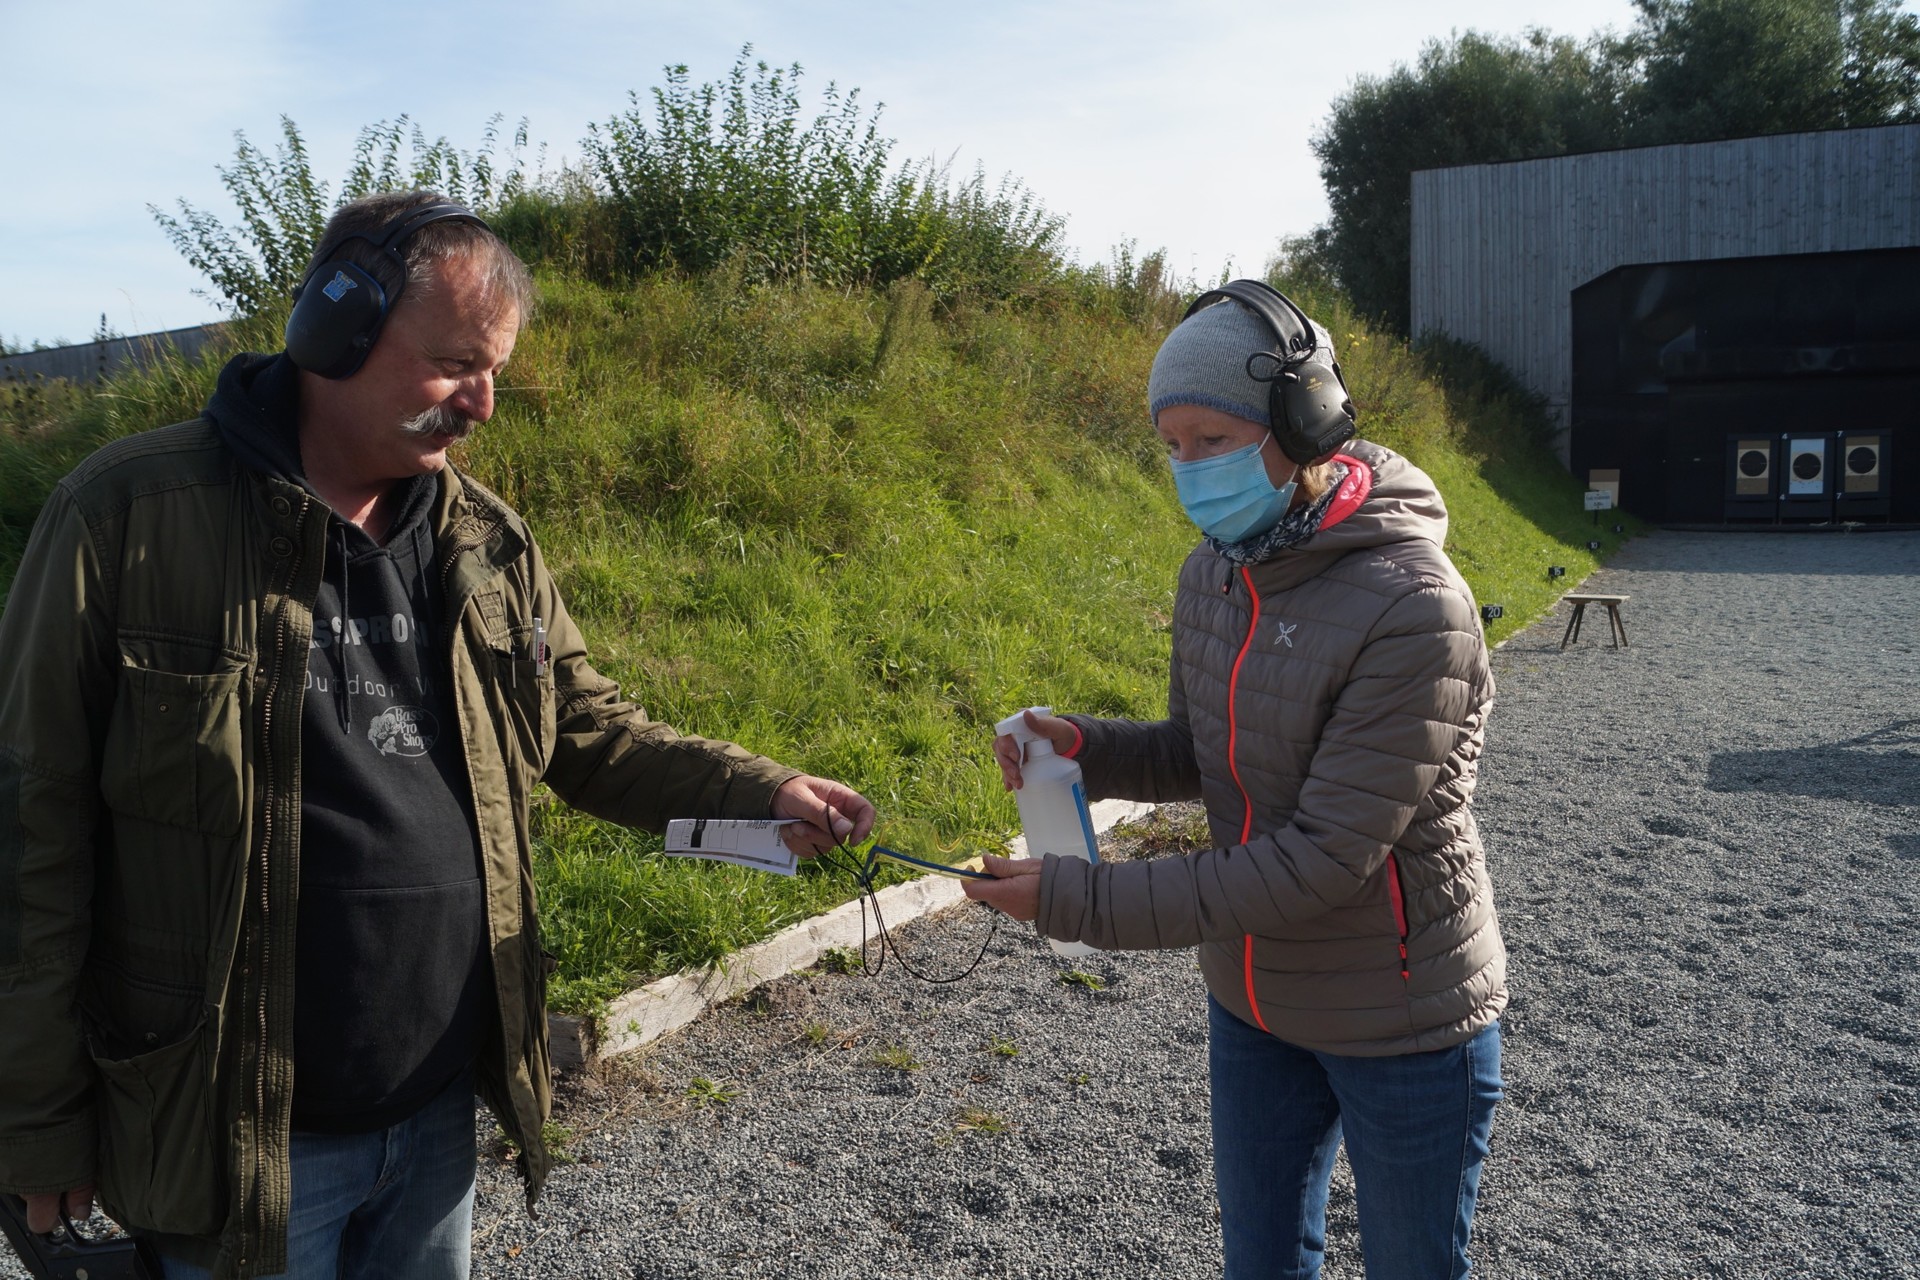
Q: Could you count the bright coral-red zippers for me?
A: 2